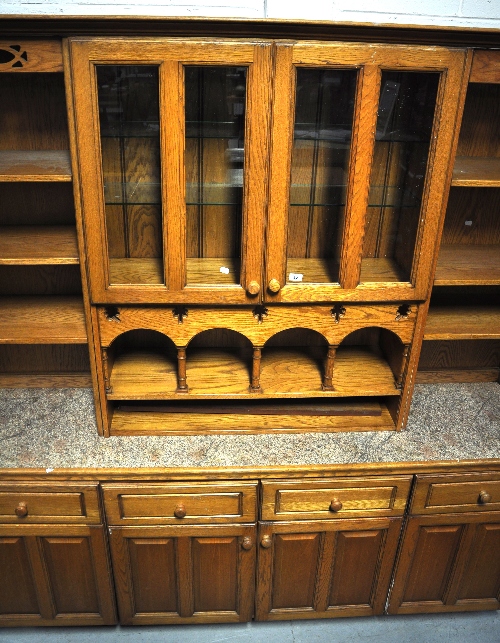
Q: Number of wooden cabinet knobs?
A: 8